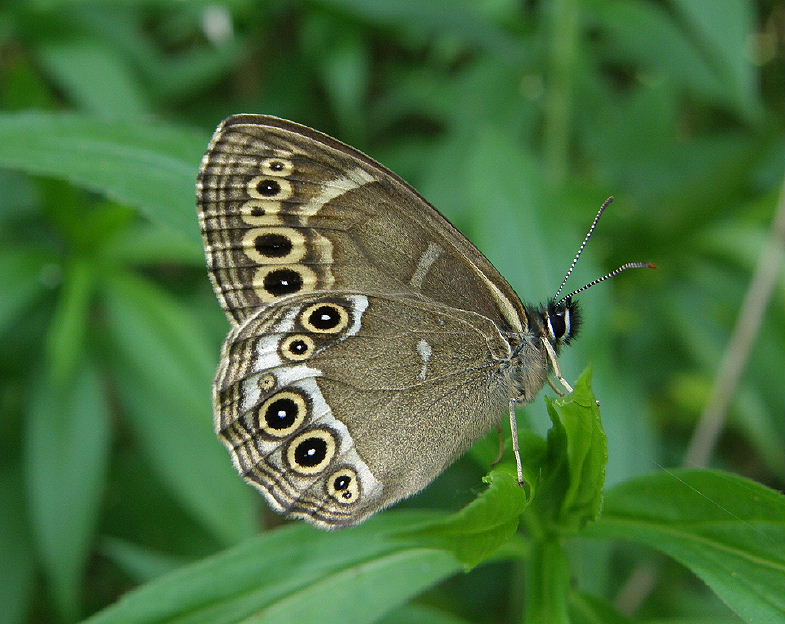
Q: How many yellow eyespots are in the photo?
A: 11